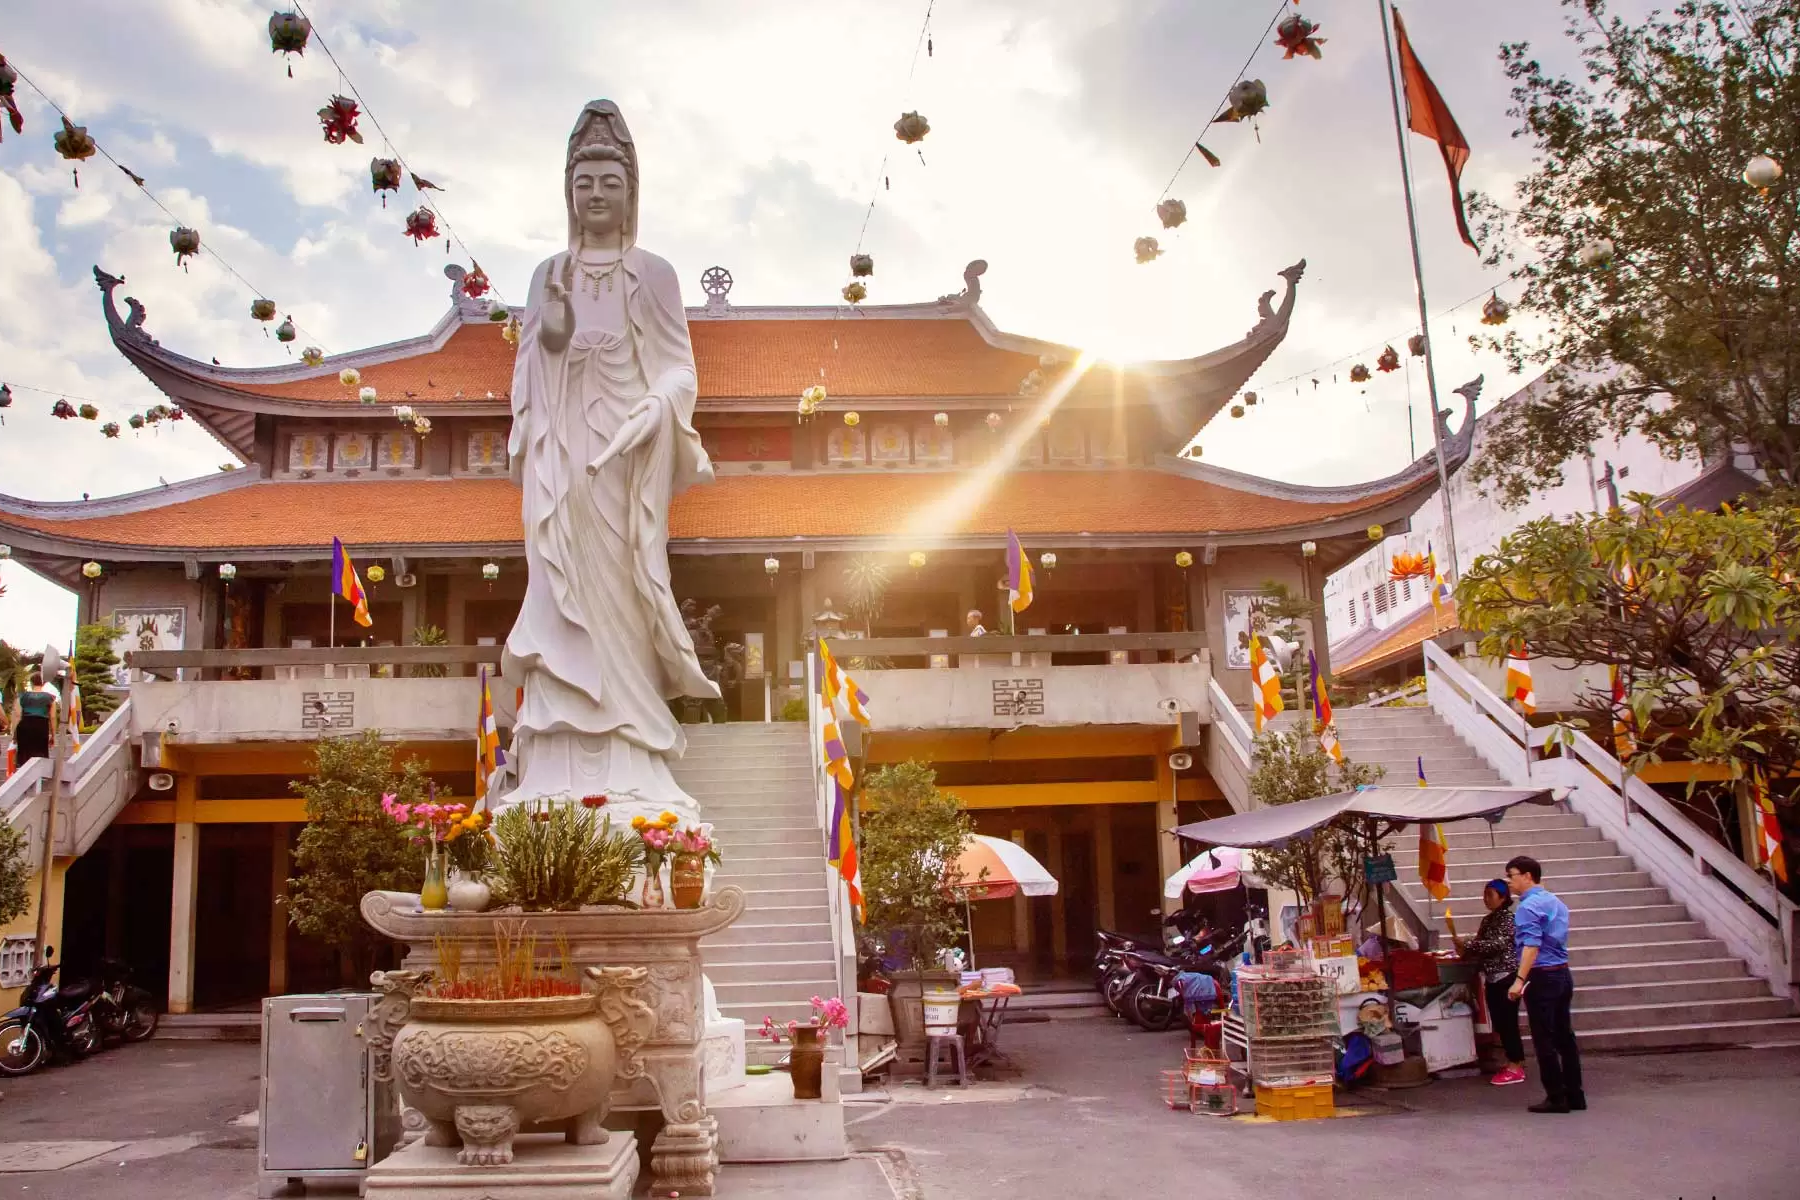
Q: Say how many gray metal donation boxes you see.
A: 1